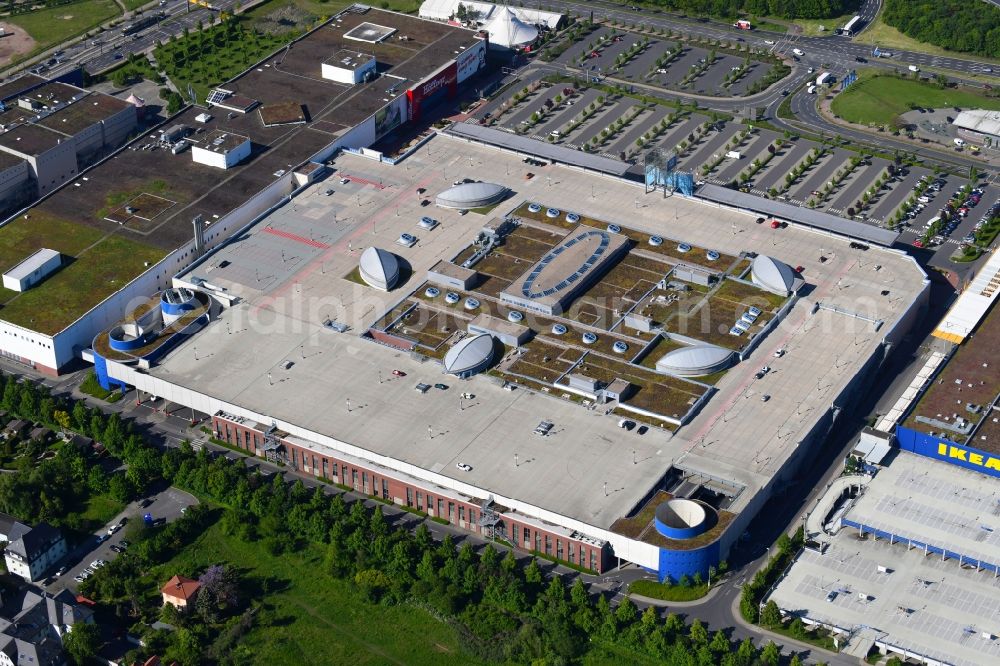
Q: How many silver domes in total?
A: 5